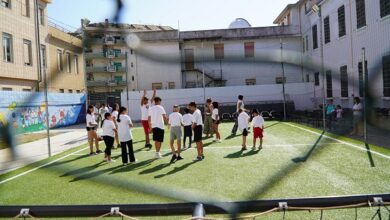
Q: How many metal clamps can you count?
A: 4